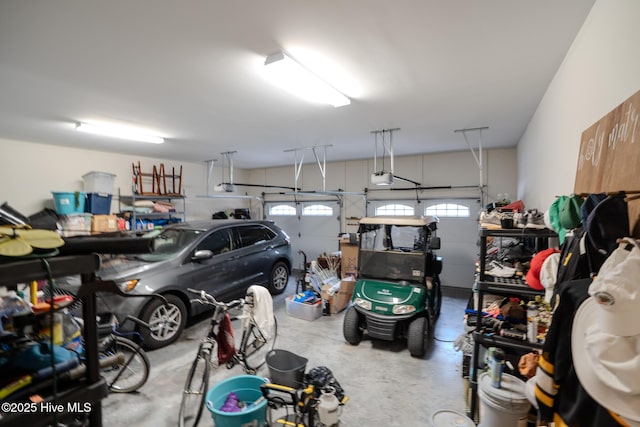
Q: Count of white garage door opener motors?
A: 2